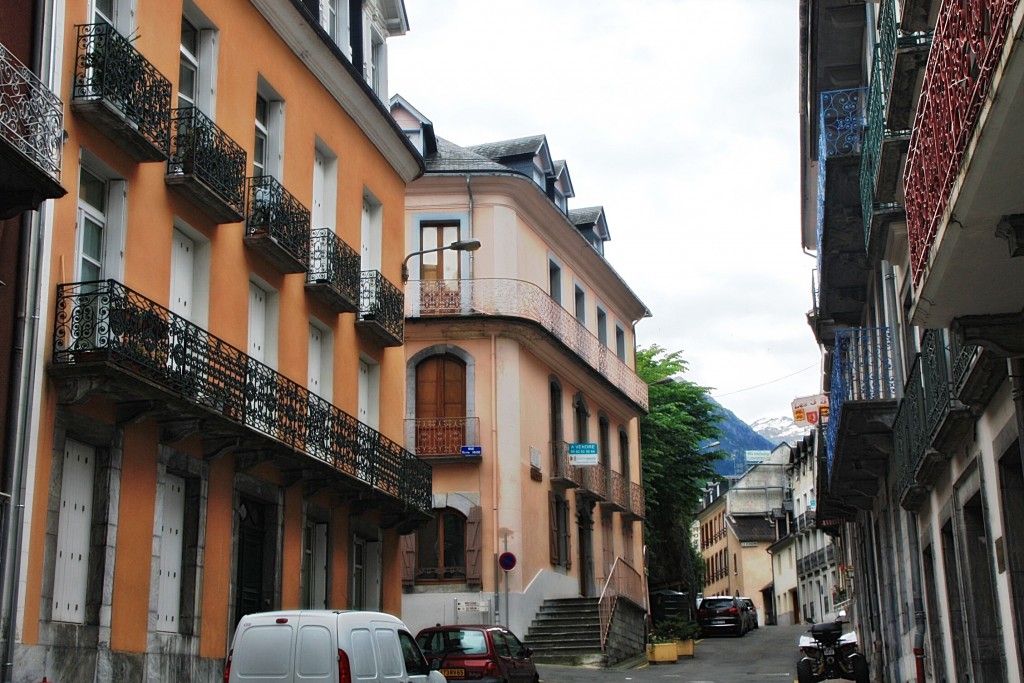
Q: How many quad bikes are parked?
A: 1